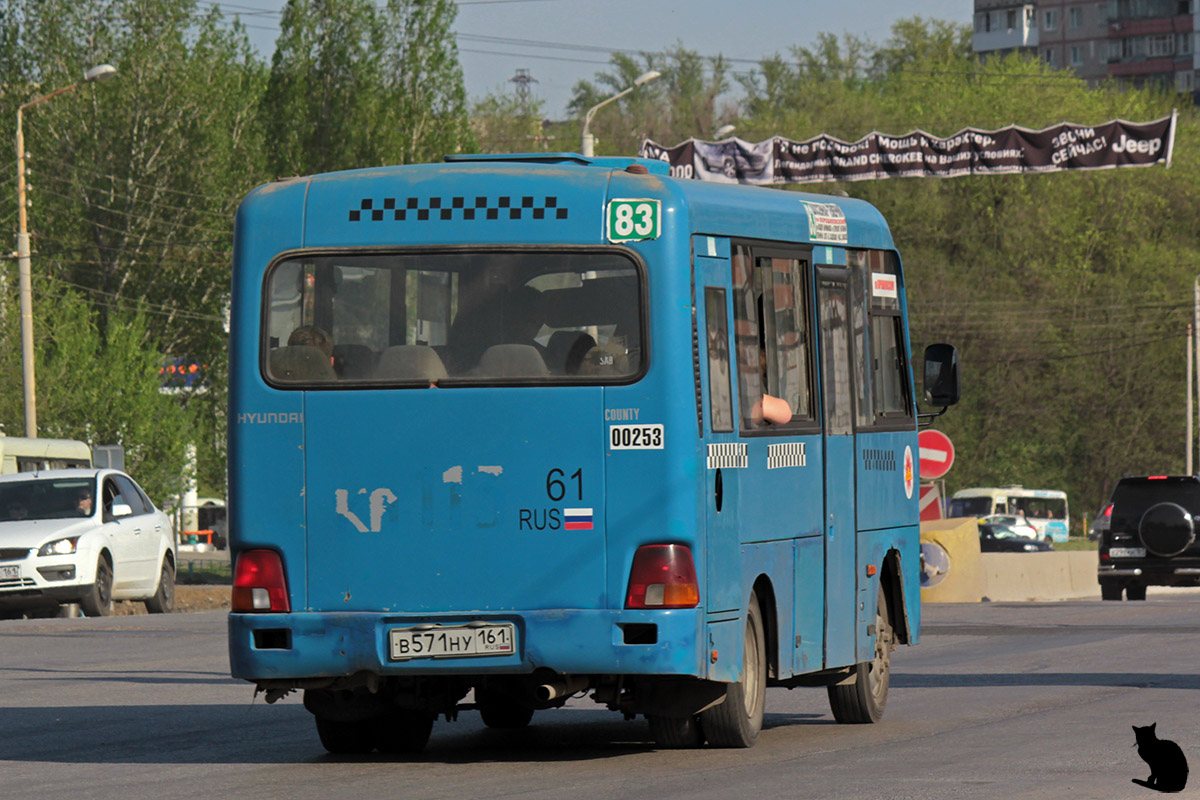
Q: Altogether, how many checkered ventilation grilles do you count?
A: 3